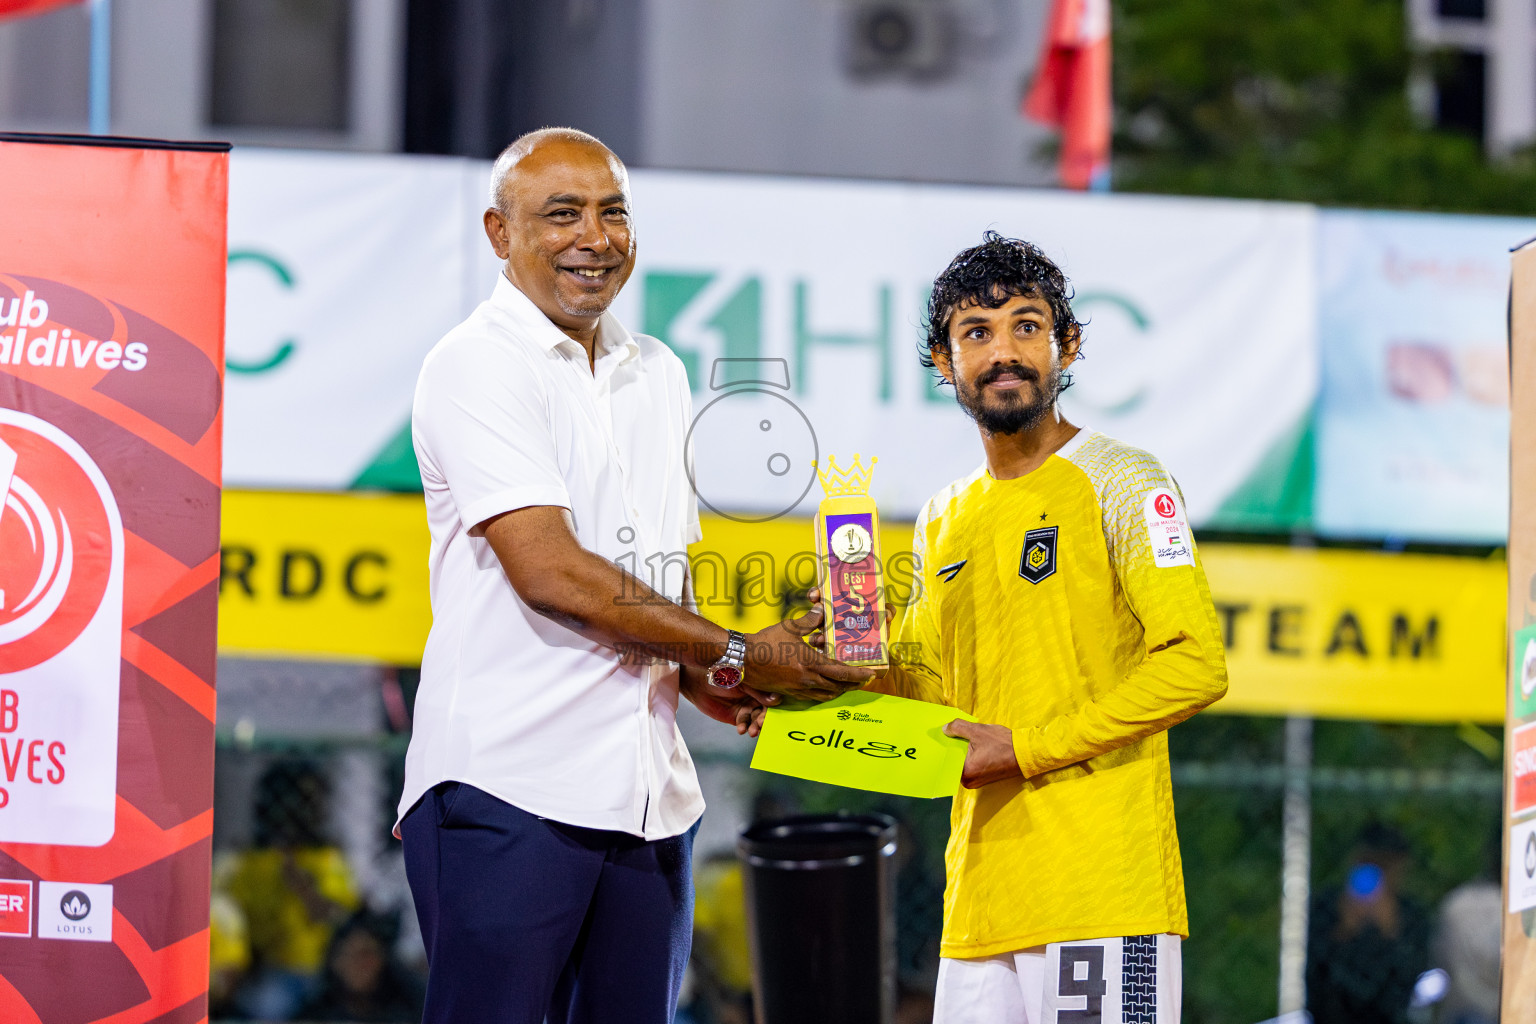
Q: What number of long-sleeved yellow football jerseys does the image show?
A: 1